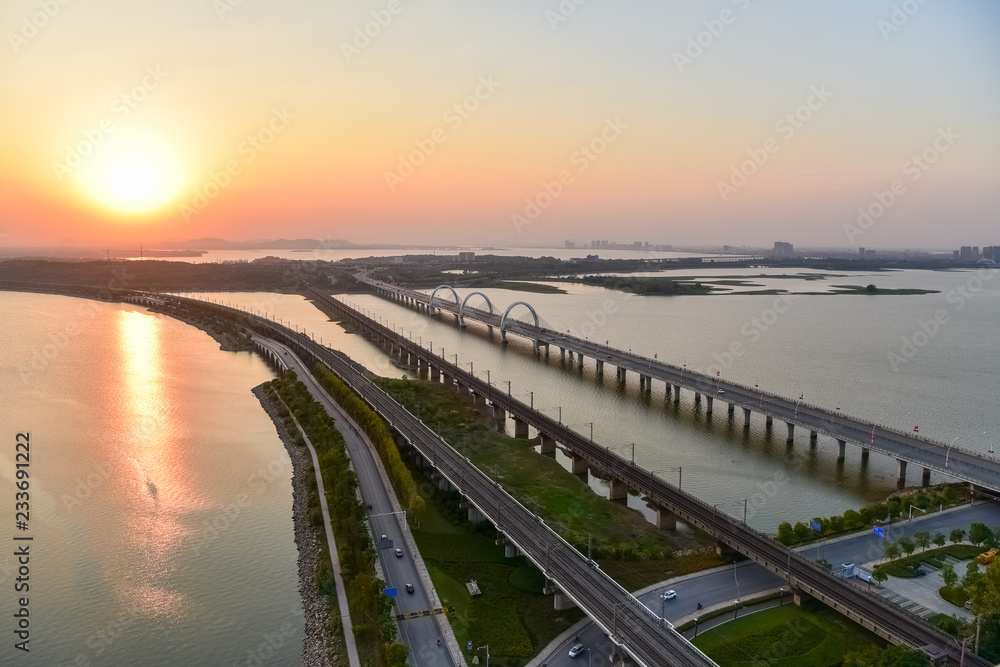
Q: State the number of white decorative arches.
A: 3